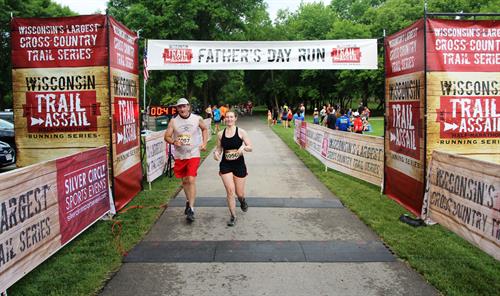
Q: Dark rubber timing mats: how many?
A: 2